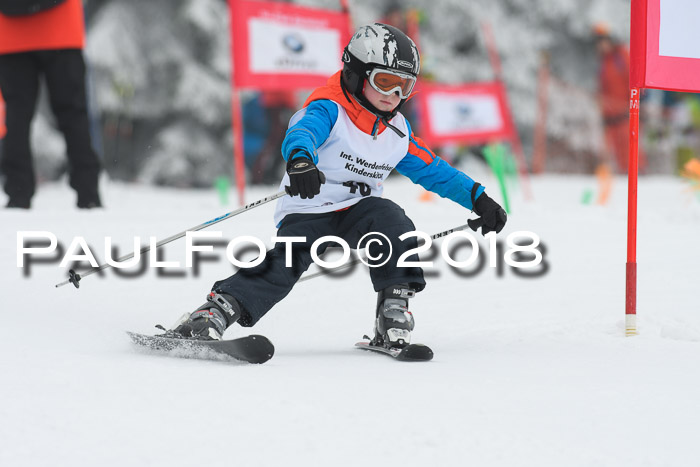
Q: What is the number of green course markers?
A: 3